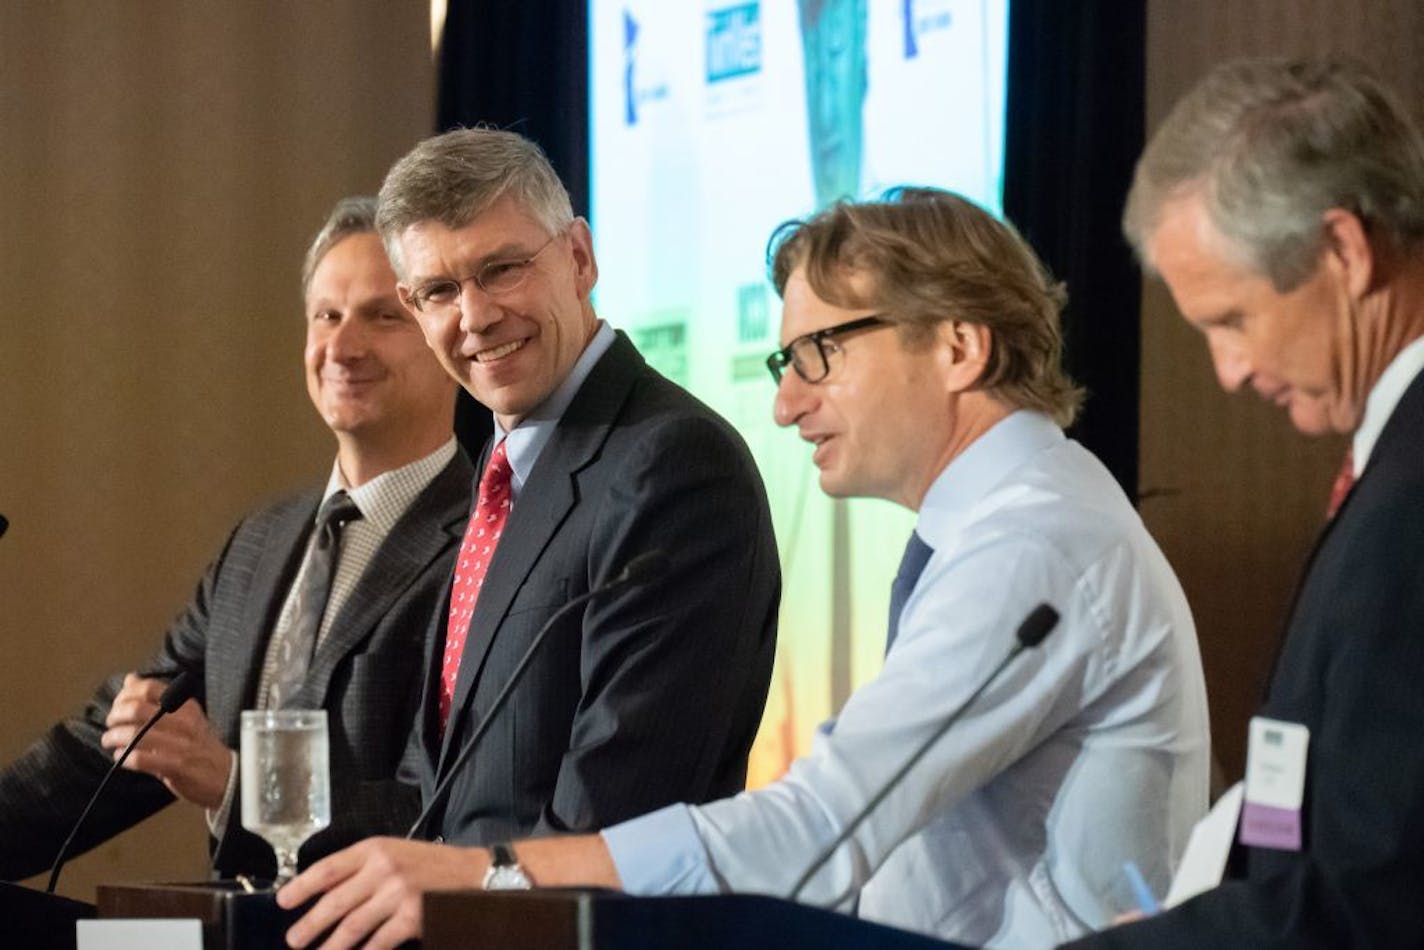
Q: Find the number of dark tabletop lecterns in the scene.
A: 3